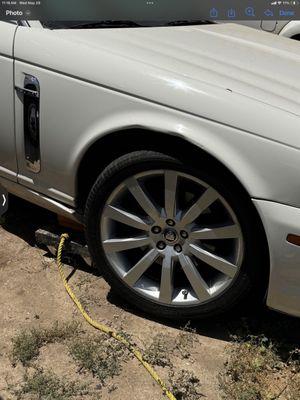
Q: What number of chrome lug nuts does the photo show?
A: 5